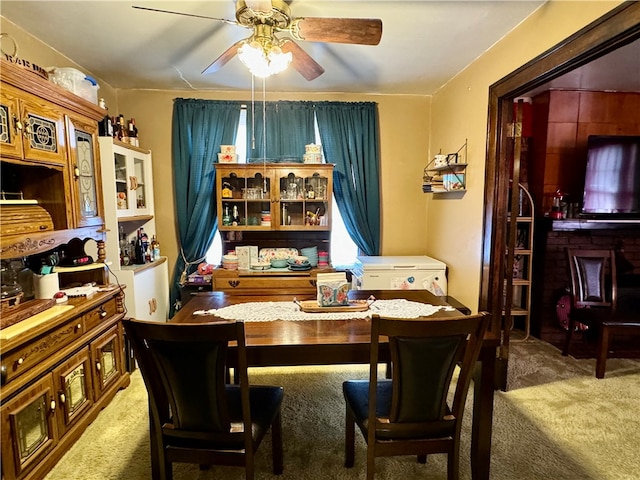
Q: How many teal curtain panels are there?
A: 3